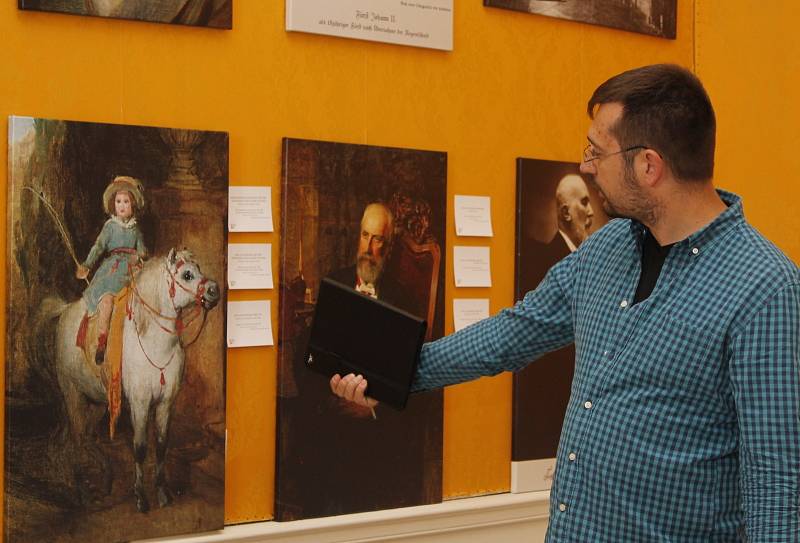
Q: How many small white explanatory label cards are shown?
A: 6